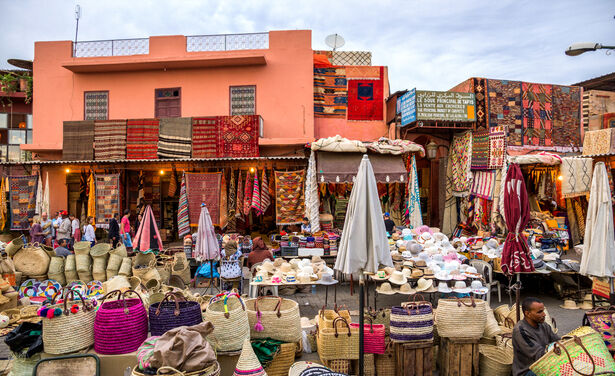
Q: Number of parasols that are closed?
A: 5